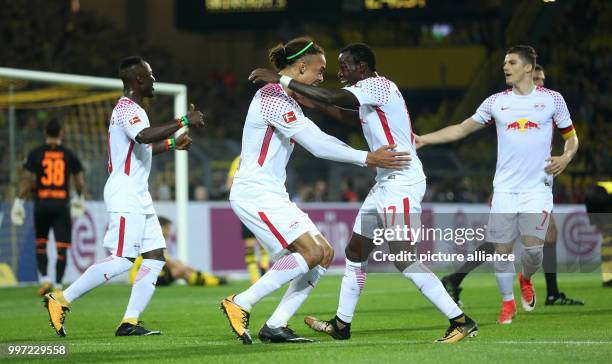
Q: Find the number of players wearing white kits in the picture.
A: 4